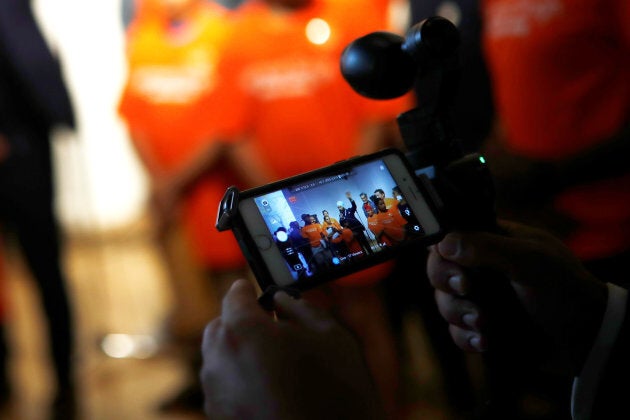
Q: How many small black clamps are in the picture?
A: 2